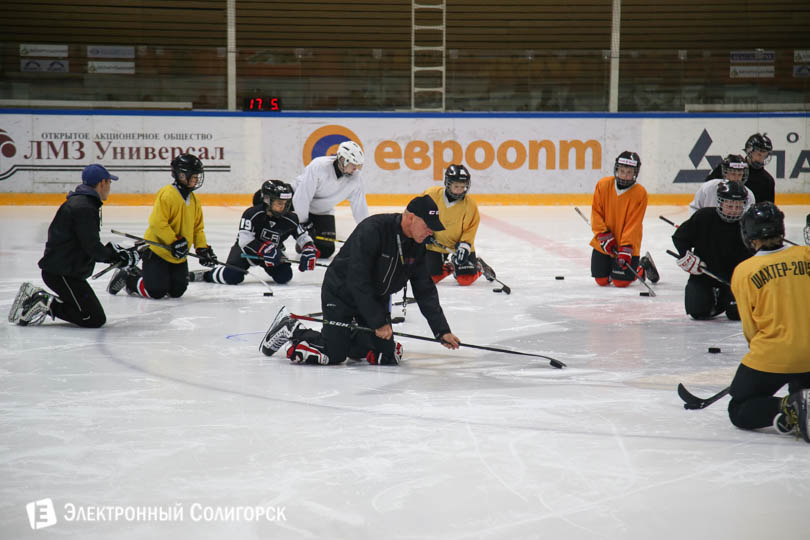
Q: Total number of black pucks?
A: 7